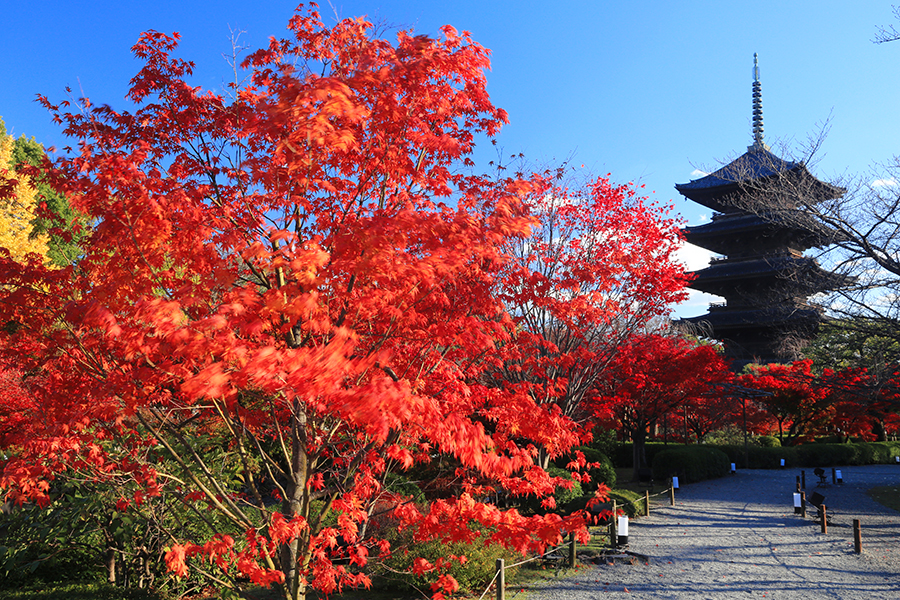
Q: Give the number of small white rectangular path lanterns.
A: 7